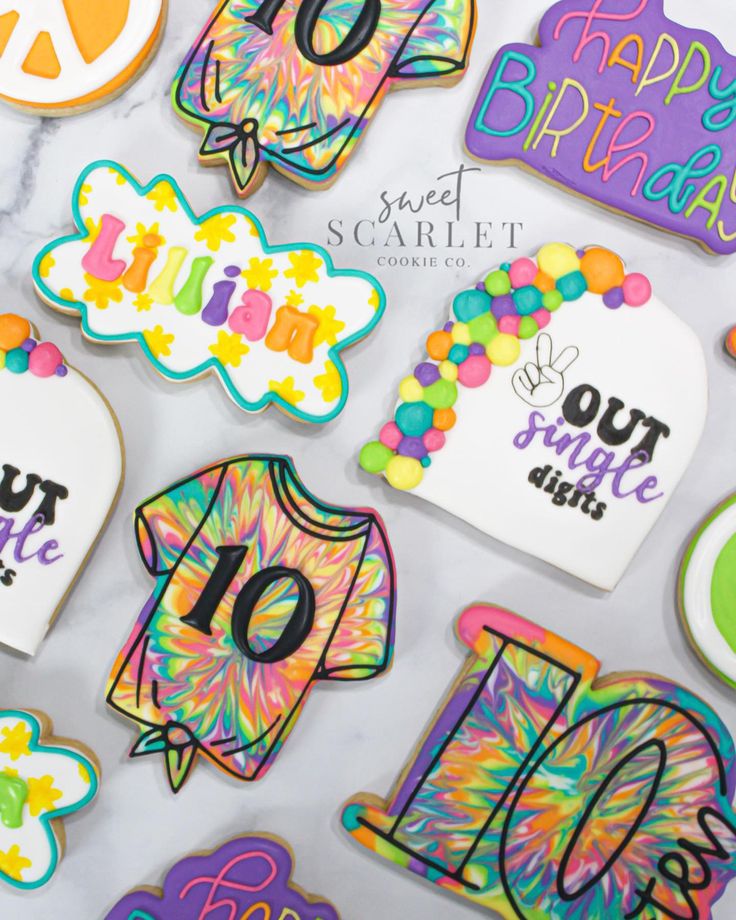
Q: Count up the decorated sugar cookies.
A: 12